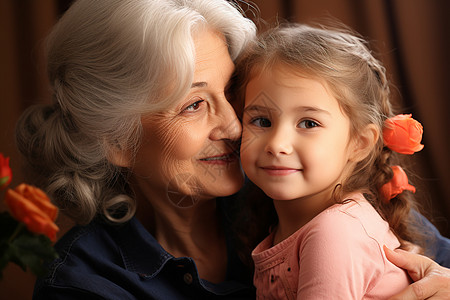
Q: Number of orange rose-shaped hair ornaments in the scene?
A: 2